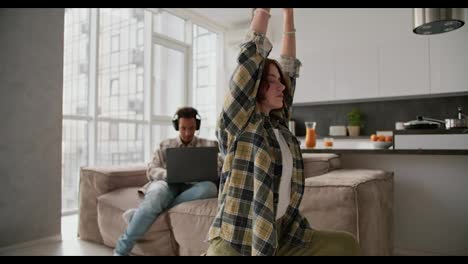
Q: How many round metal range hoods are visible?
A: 1